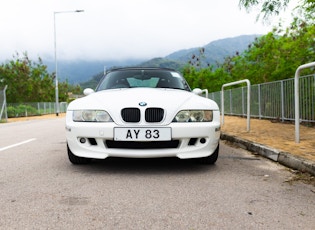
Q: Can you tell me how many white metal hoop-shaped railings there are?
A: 3